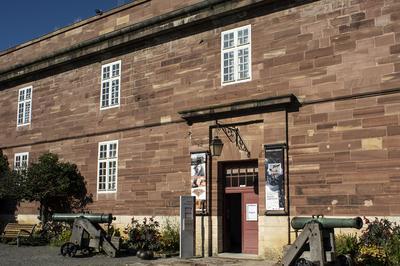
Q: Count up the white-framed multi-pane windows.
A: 5